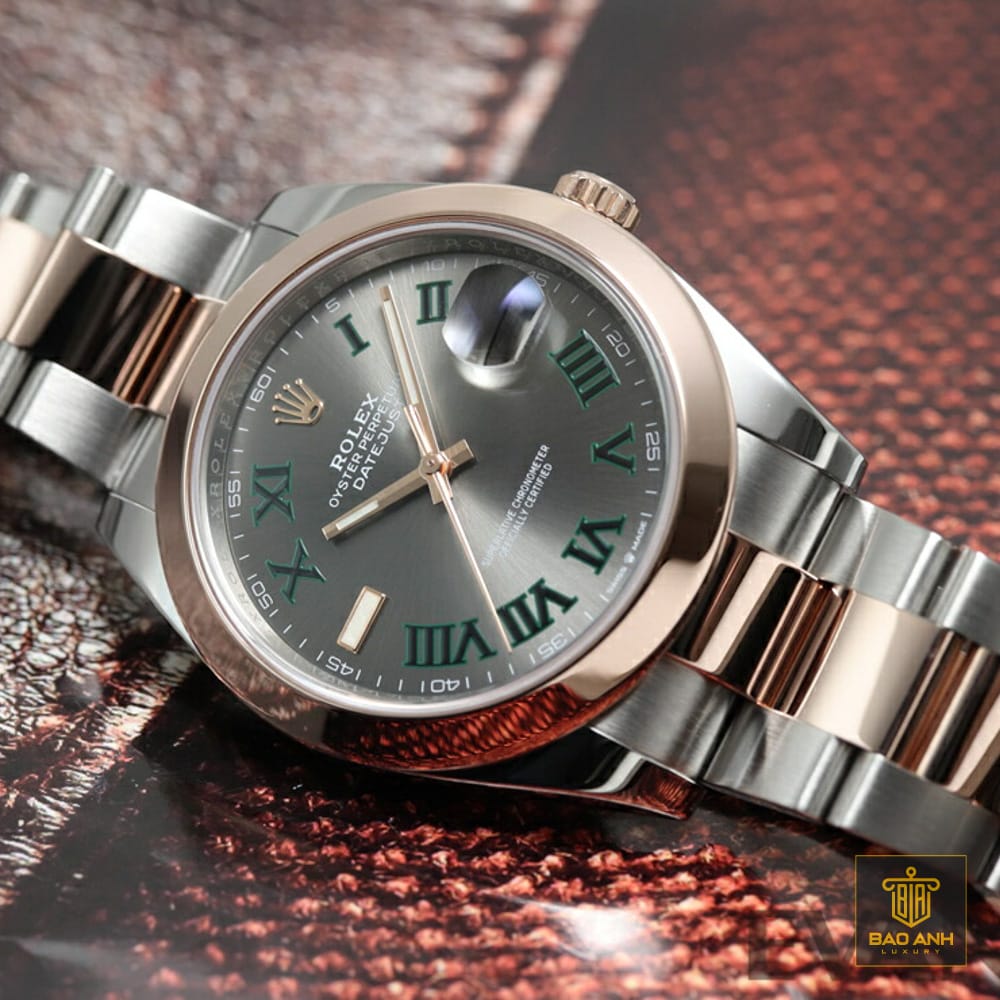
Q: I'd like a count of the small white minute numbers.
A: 11